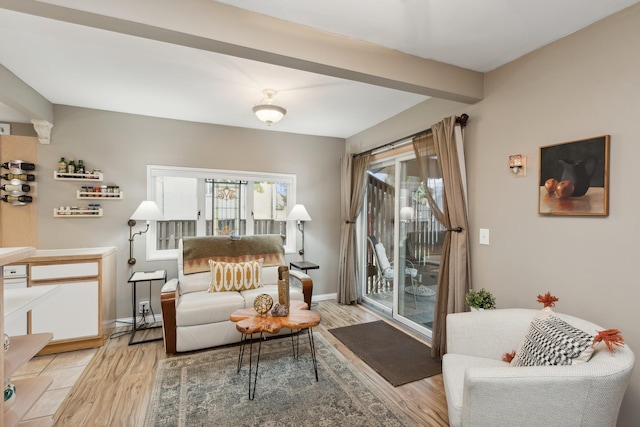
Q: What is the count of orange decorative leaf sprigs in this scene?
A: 3